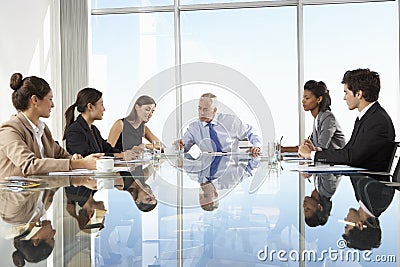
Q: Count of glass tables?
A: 1